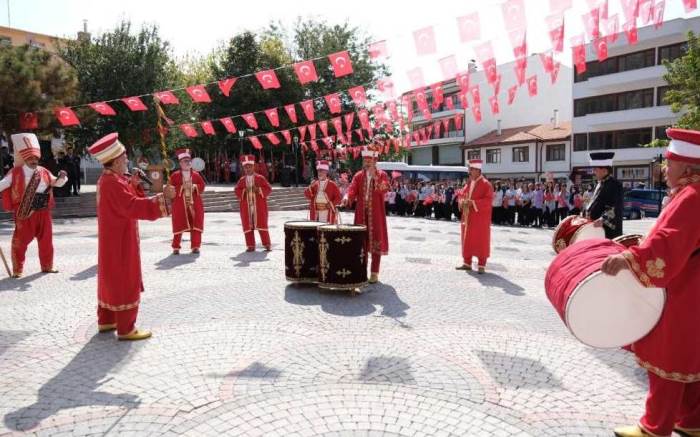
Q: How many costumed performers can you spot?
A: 9